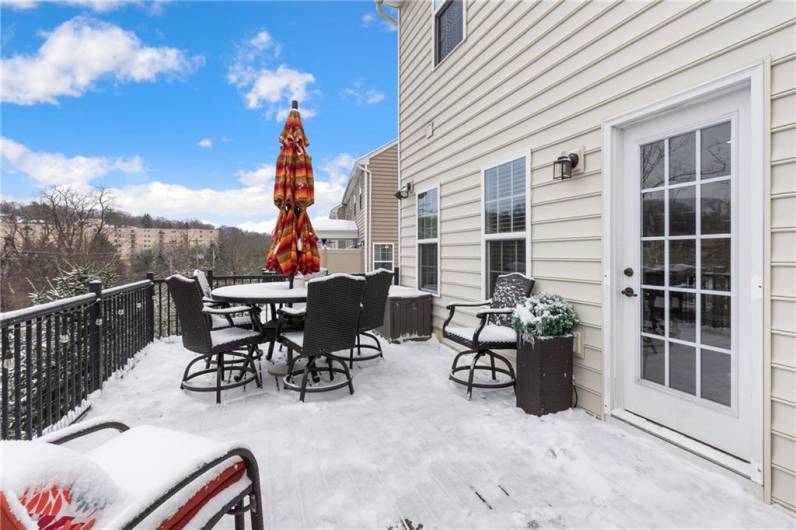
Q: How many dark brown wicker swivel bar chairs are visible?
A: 5